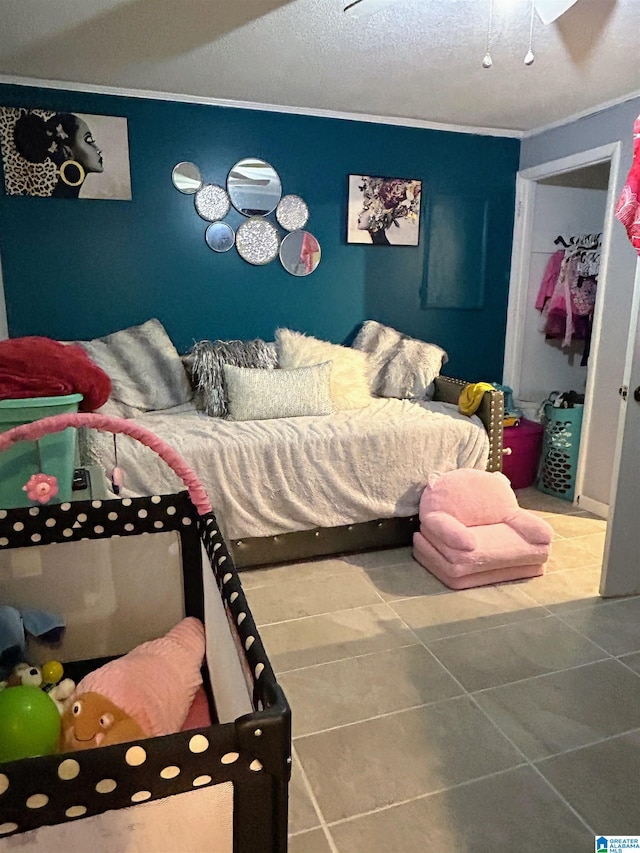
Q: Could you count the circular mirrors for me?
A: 4